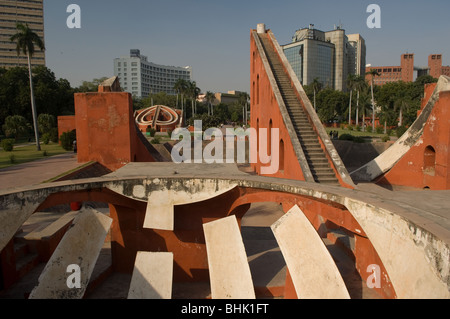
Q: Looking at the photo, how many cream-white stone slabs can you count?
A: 5